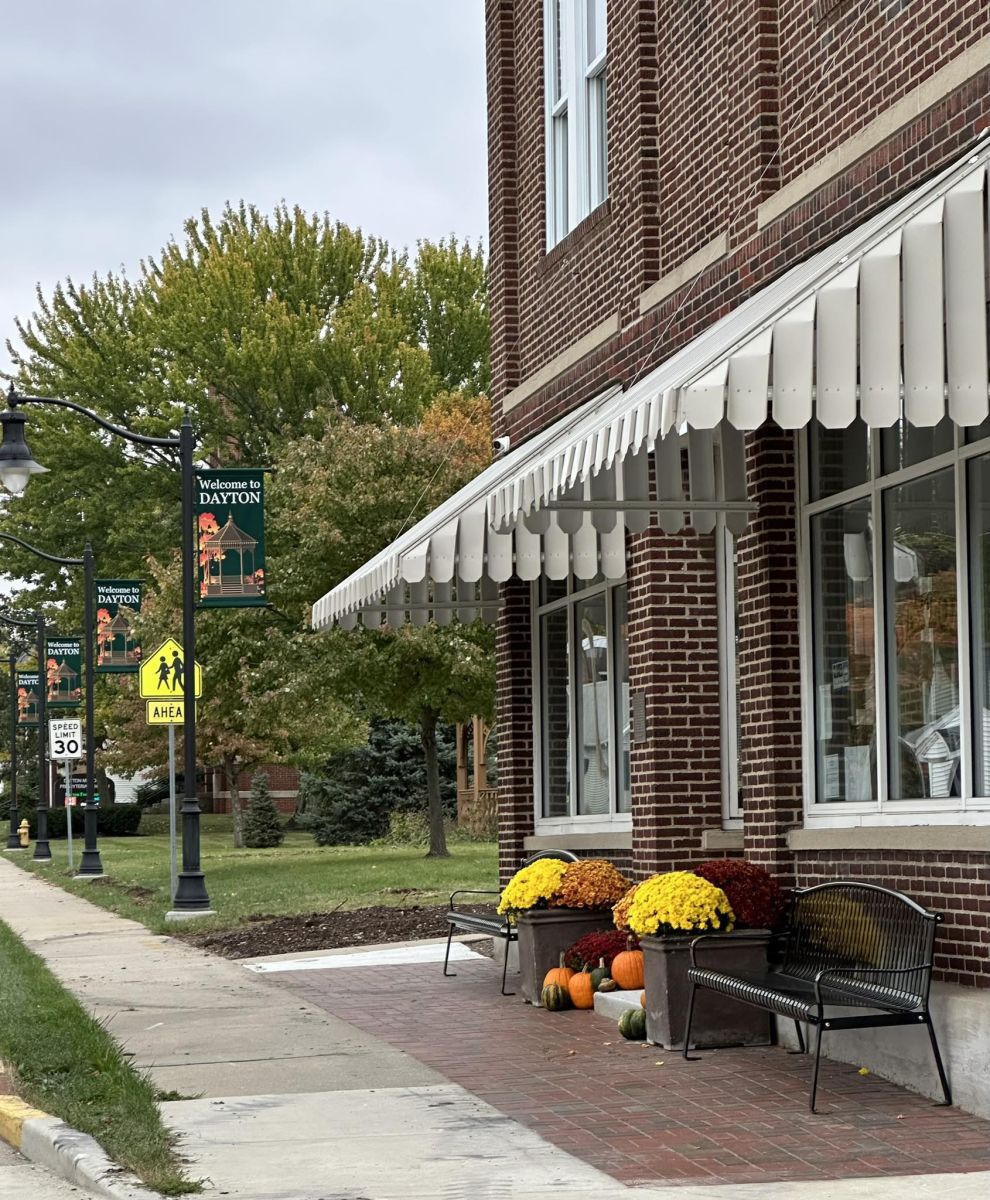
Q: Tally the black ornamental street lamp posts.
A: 4